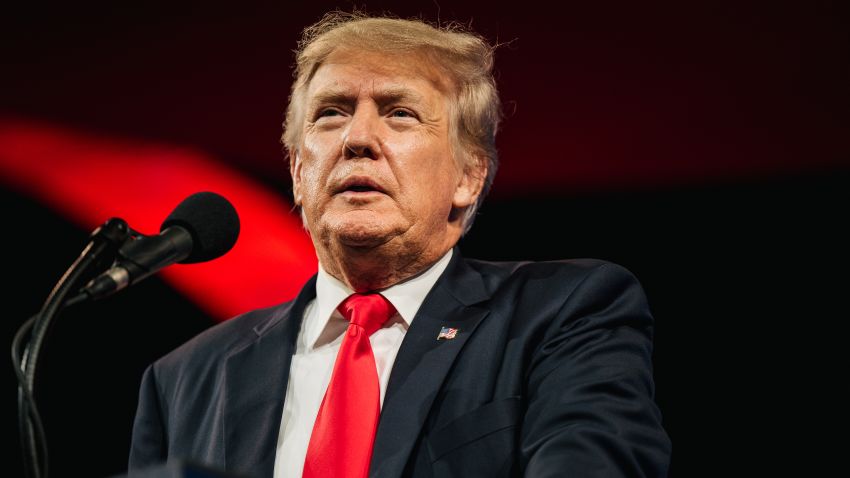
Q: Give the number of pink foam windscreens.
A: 0